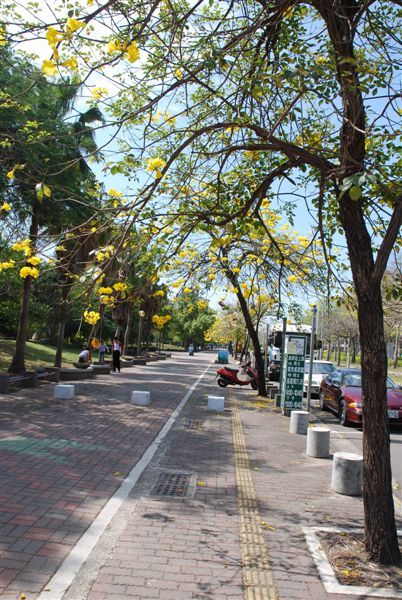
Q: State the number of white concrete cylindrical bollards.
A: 3